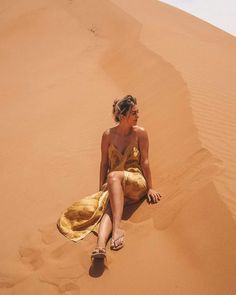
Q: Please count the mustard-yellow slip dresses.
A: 1